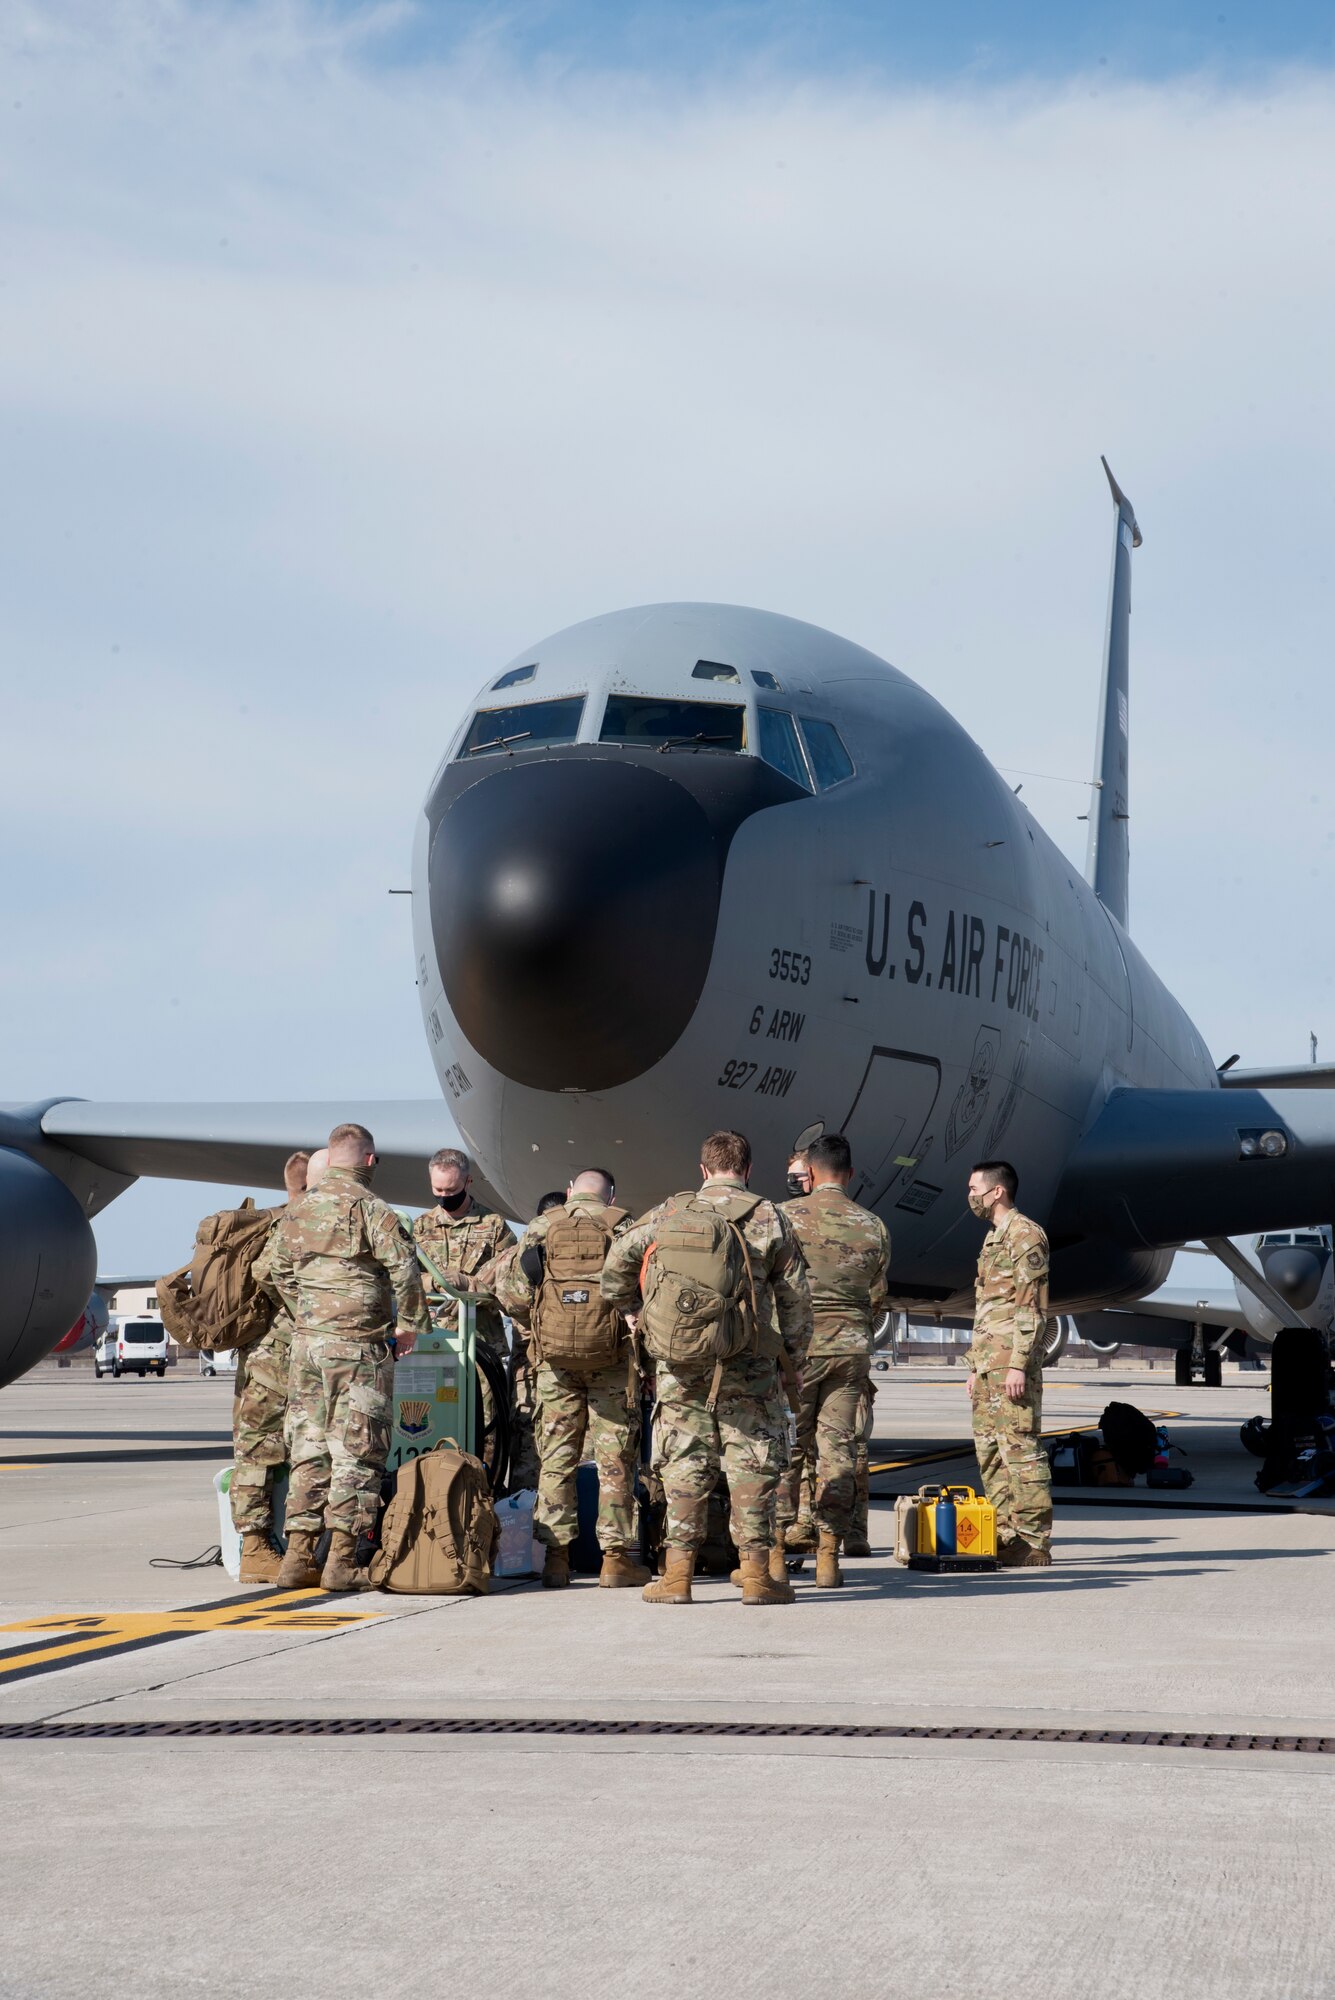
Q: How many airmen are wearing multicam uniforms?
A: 10